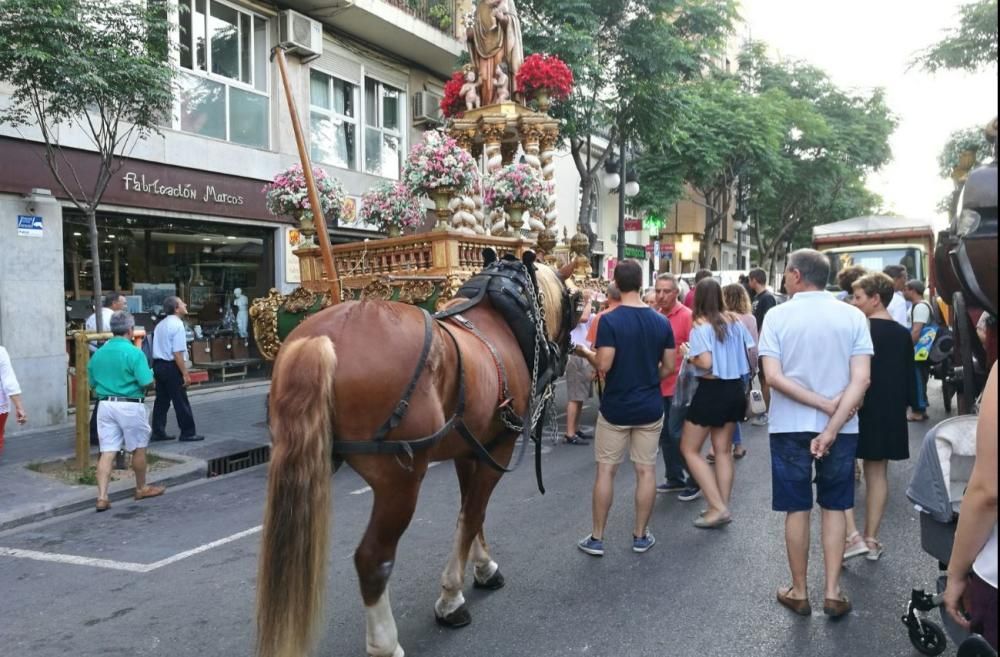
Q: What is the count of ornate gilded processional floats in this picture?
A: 1